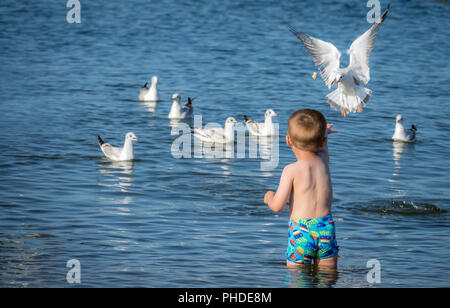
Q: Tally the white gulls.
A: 7